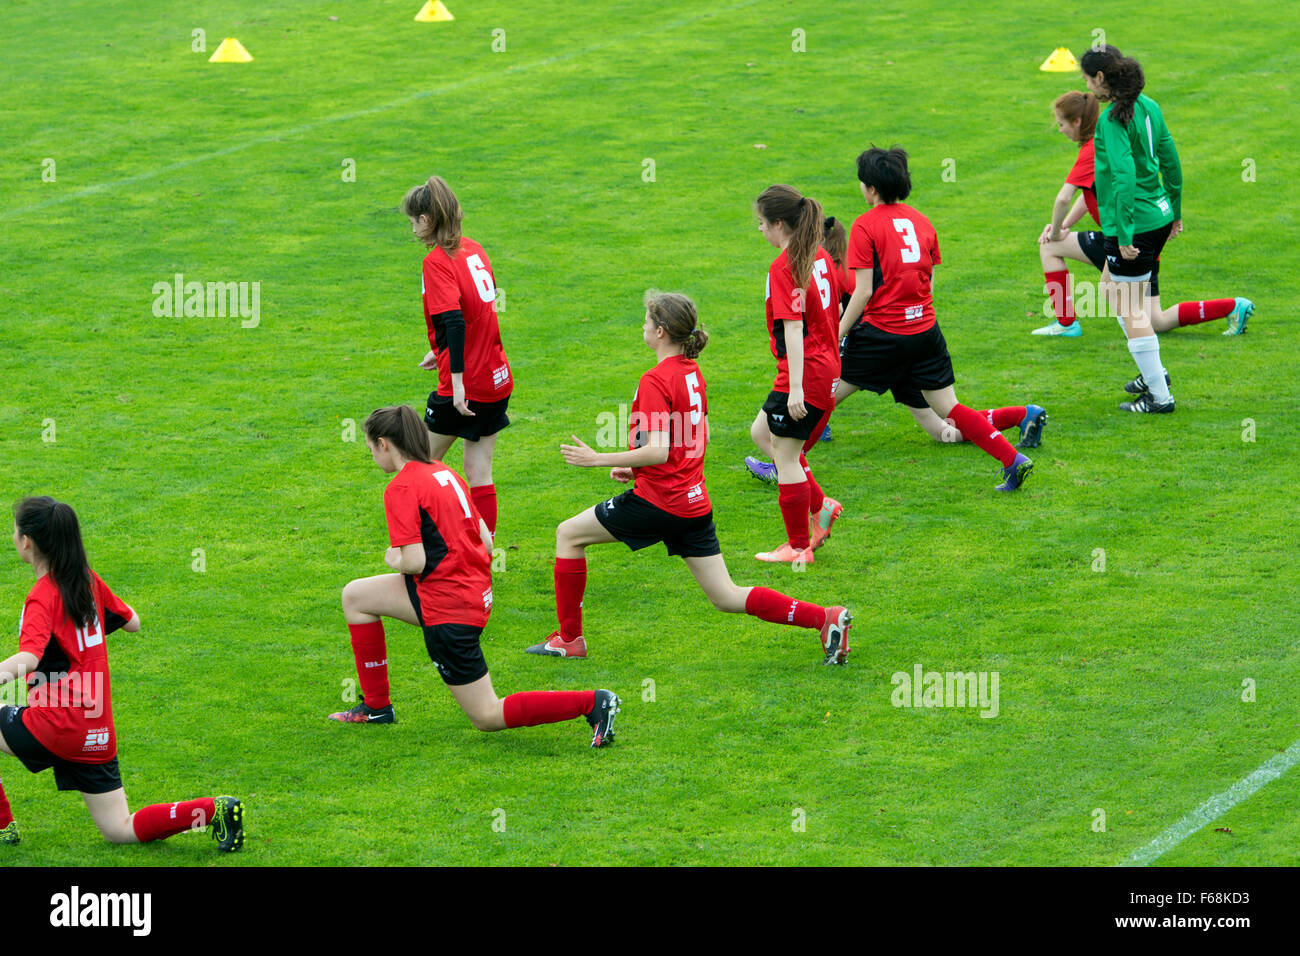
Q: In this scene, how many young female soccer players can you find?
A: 9